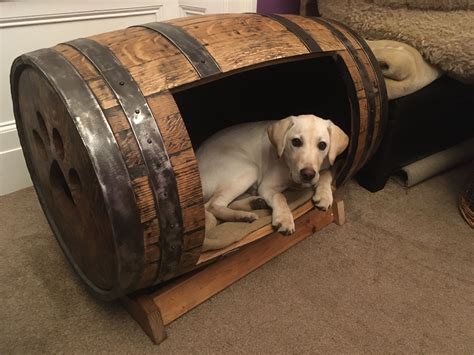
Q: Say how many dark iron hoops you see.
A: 6